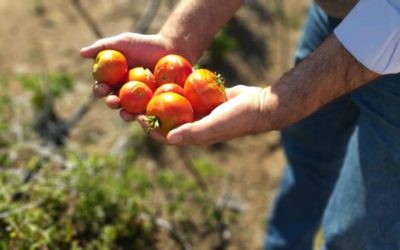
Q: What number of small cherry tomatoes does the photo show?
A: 7